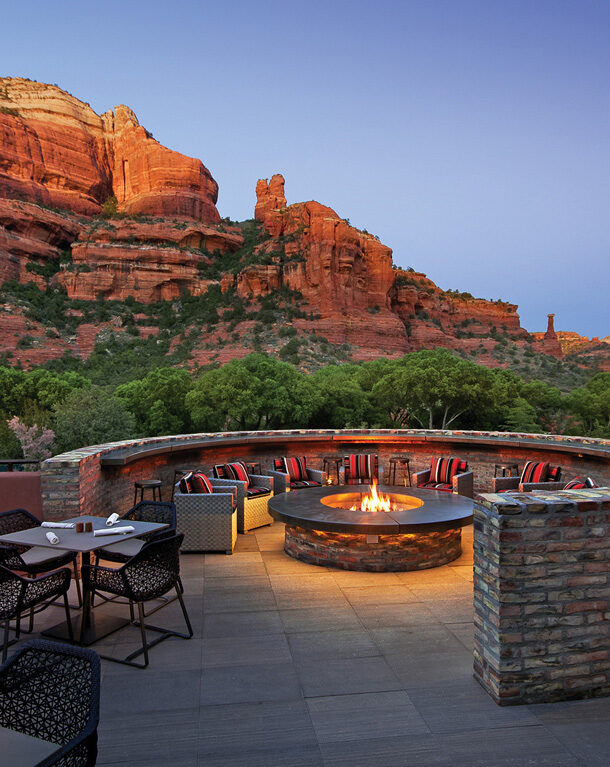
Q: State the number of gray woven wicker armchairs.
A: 7